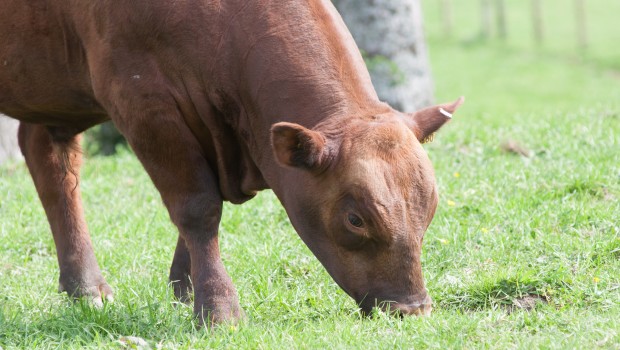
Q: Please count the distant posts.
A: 5